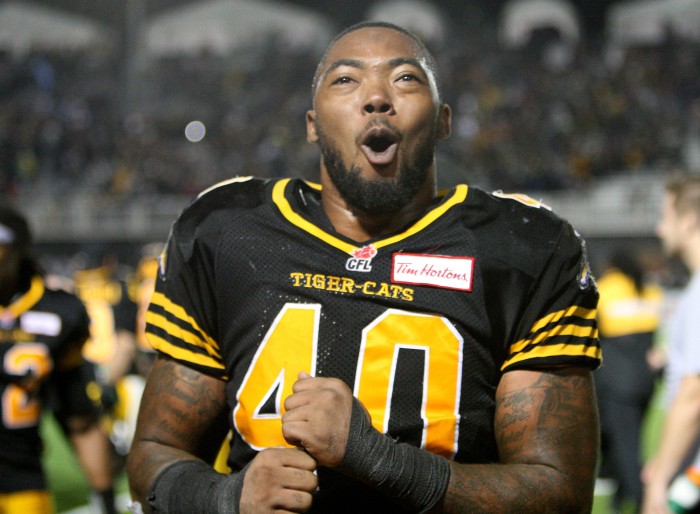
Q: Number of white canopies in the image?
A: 5